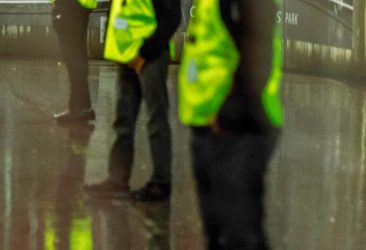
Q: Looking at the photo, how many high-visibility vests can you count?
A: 3